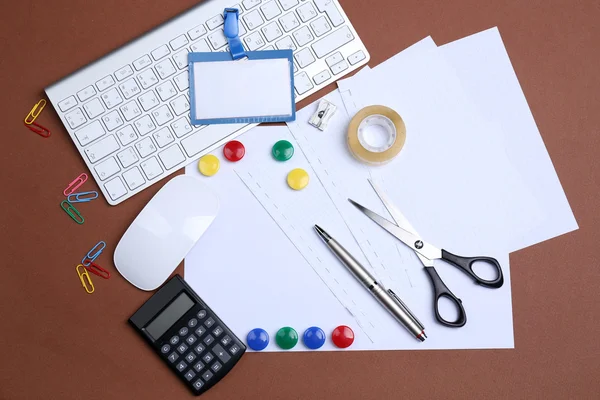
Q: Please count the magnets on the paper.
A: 8